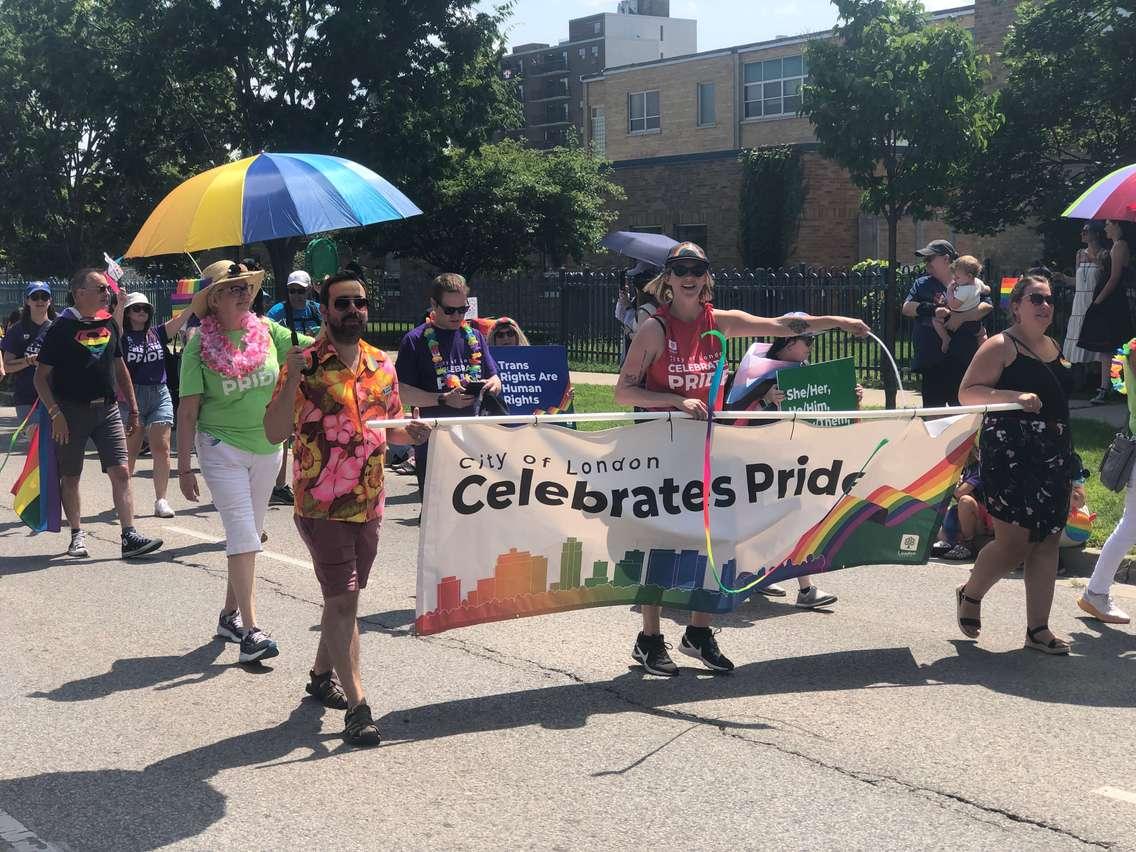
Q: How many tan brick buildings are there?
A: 1